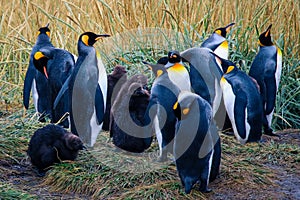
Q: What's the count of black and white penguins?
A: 10